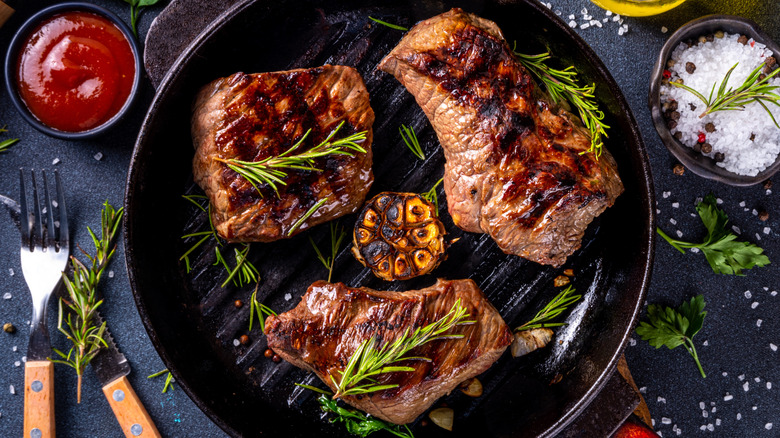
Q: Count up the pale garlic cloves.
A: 3